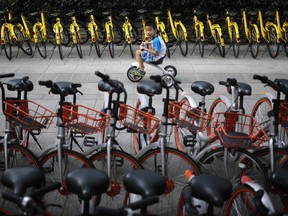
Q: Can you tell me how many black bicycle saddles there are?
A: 12